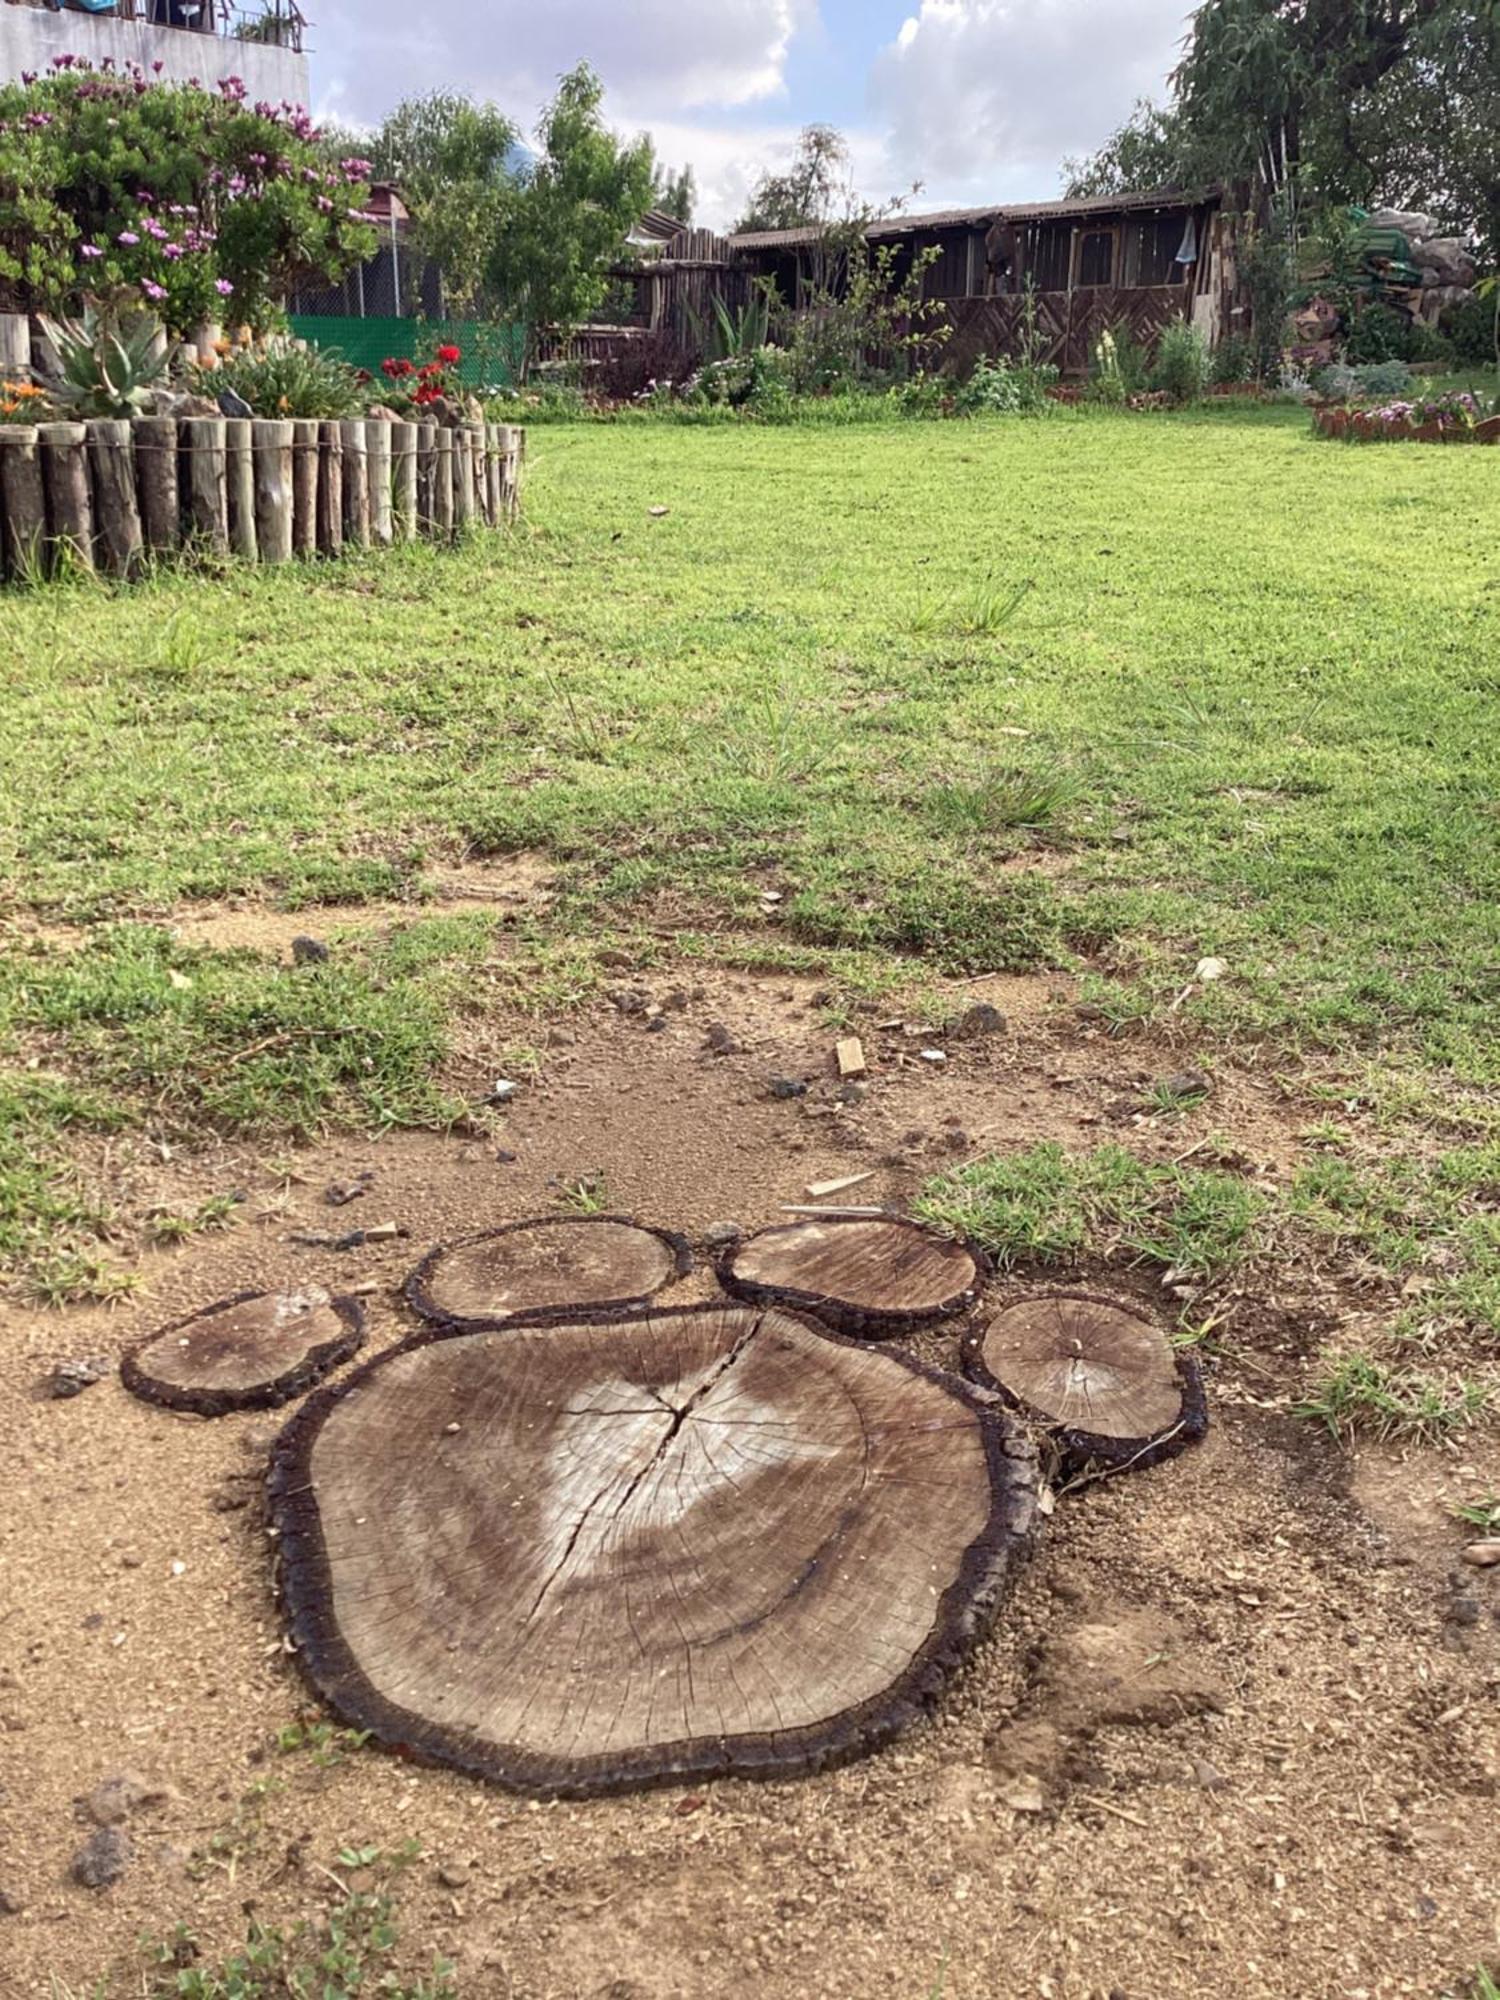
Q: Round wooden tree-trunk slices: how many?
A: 5